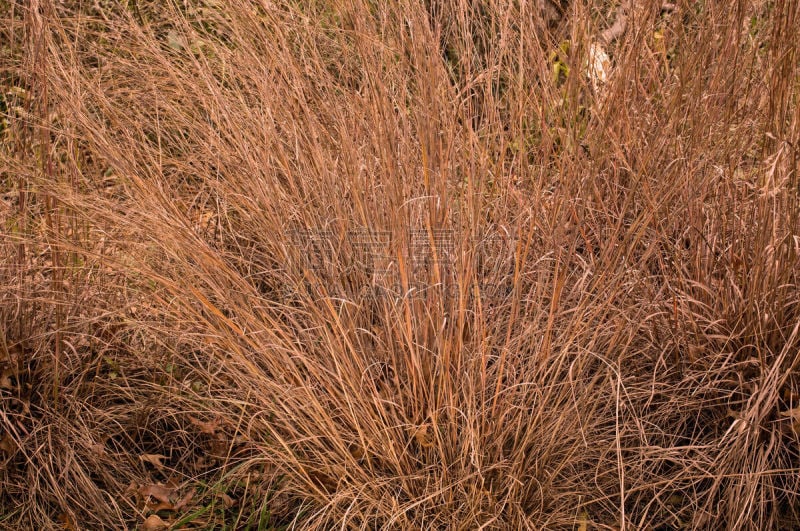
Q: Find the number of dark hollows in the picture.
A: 0